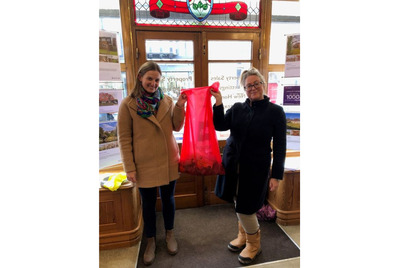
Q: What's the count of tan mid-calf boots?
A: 2